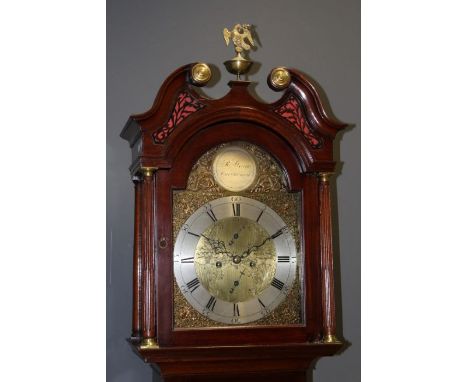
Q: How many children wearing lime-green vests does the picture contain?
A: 0